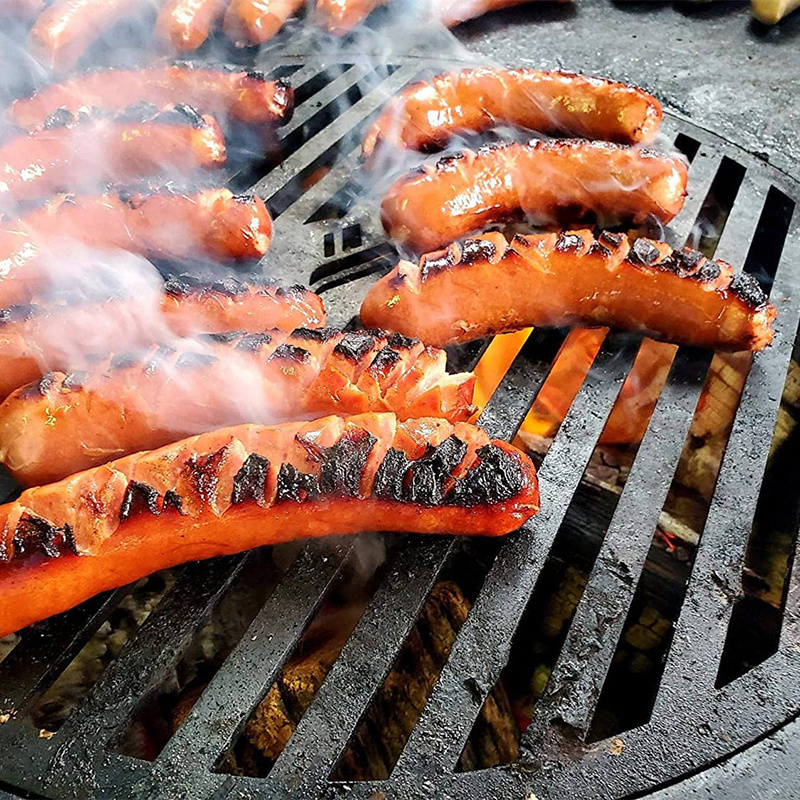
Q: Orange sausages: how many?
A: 15